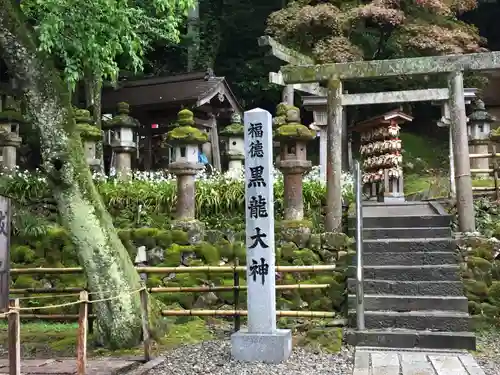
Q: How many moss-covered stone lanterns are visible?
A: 7